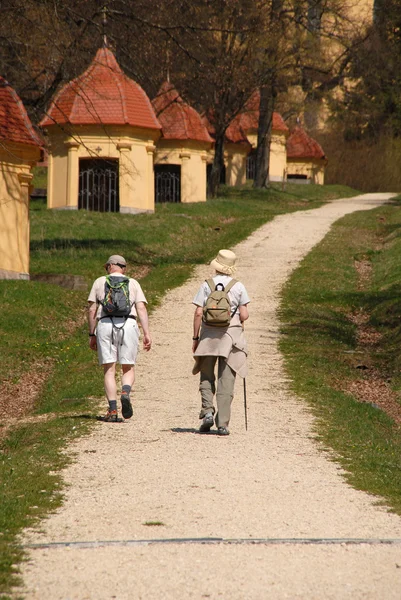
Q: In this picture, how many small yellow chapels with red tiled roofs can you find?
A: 6